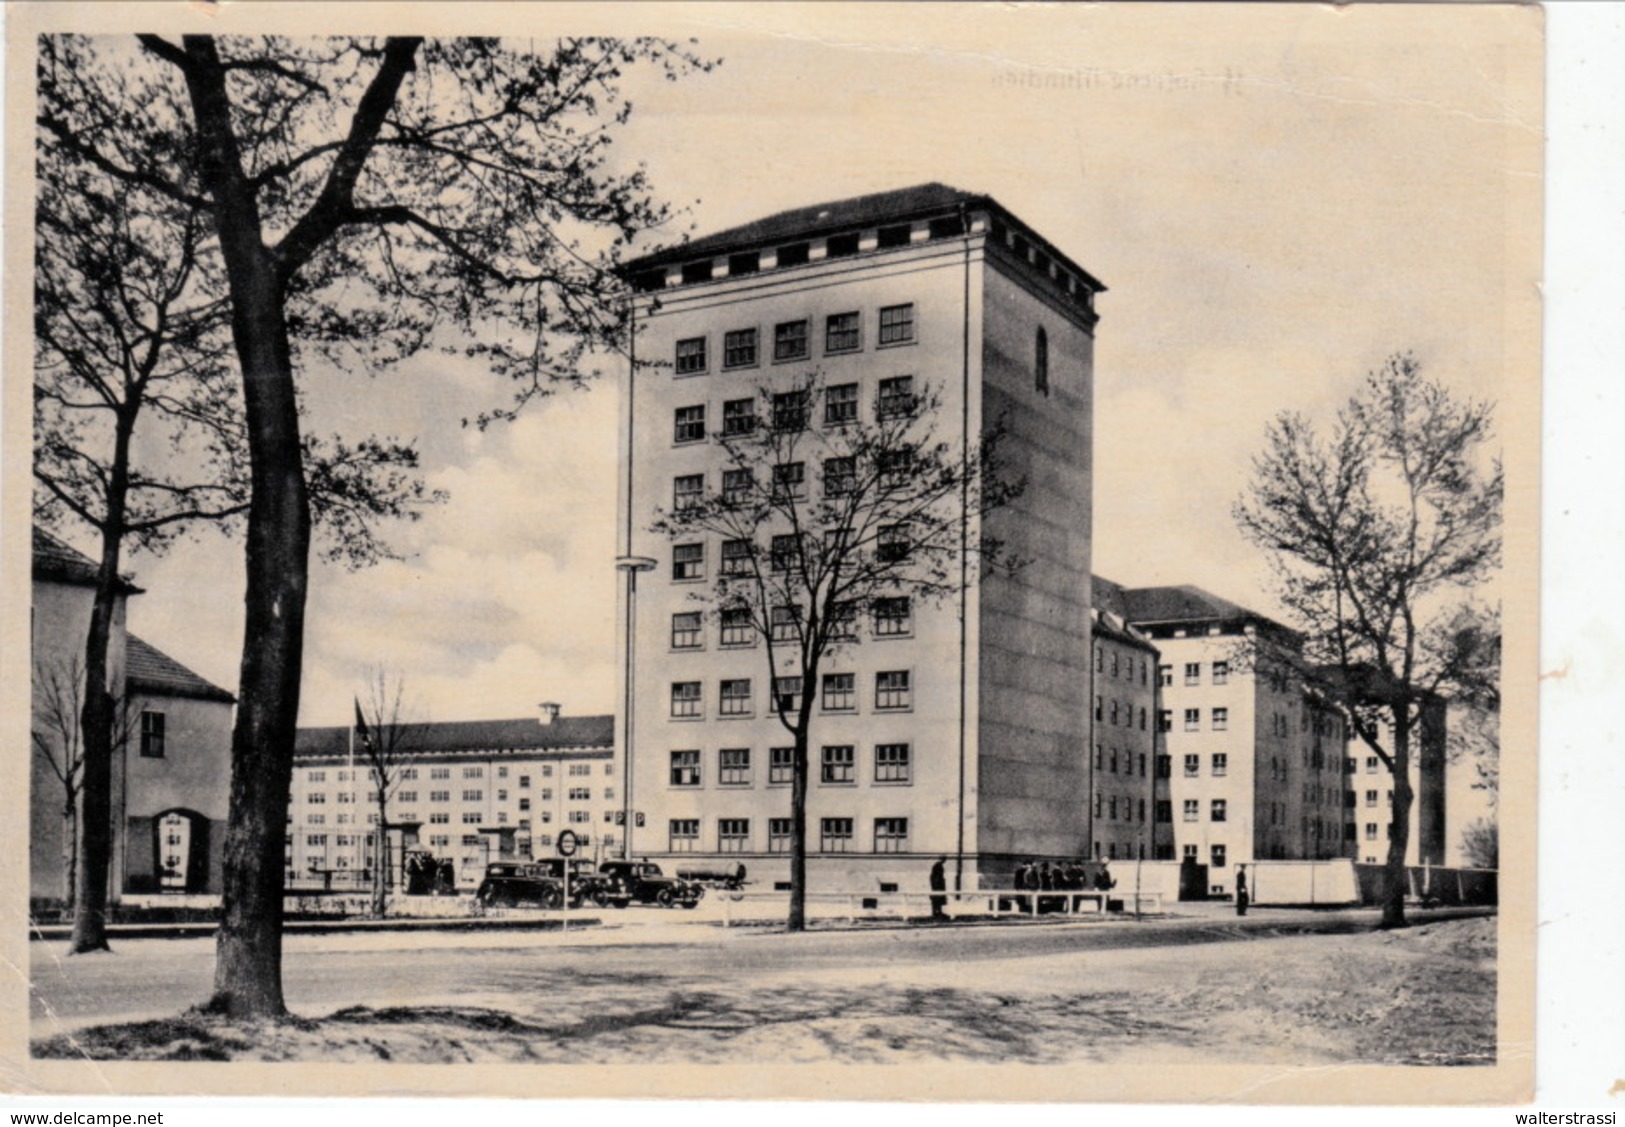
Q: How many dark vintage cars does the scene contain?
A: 3